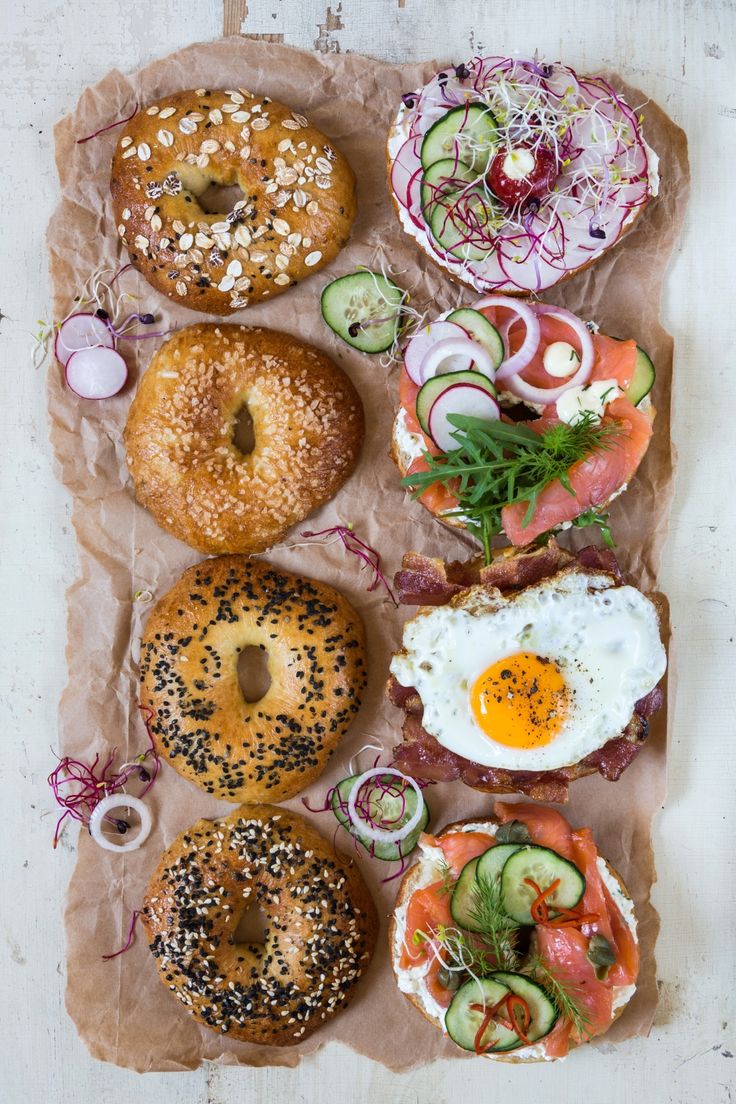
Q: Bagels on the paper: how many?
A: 8